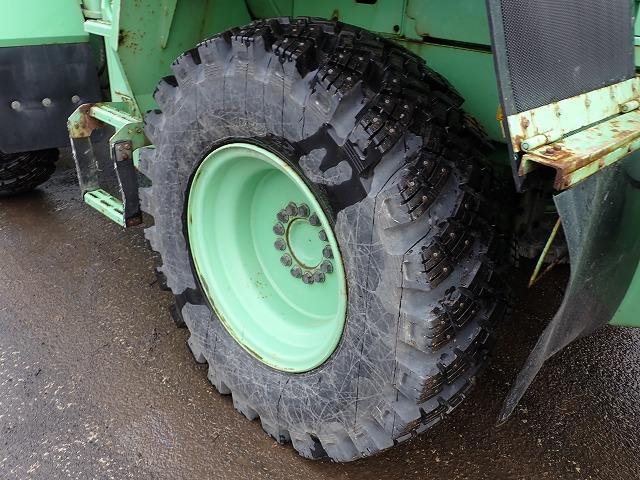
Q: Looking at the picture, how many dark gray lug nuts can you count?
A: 13